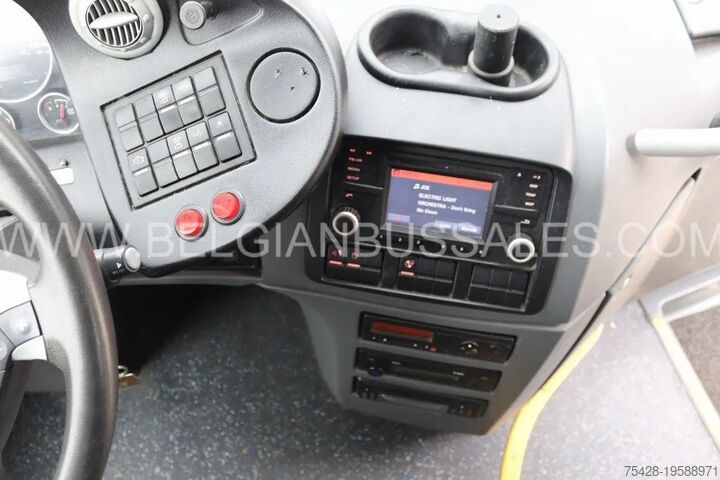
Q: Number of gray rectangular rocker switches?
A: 10